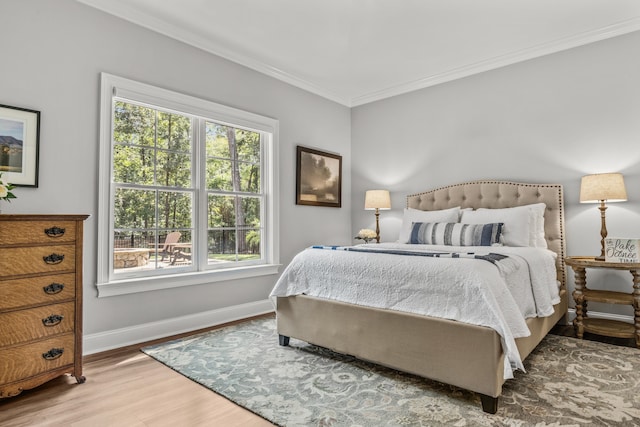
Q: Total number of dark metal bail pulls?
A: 5